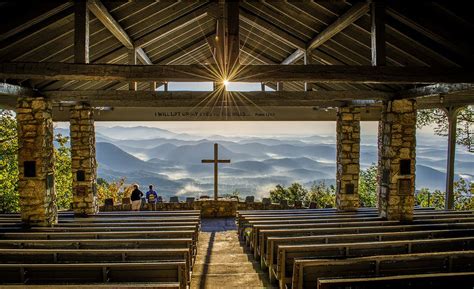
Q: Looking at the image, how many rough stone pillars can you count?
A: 4